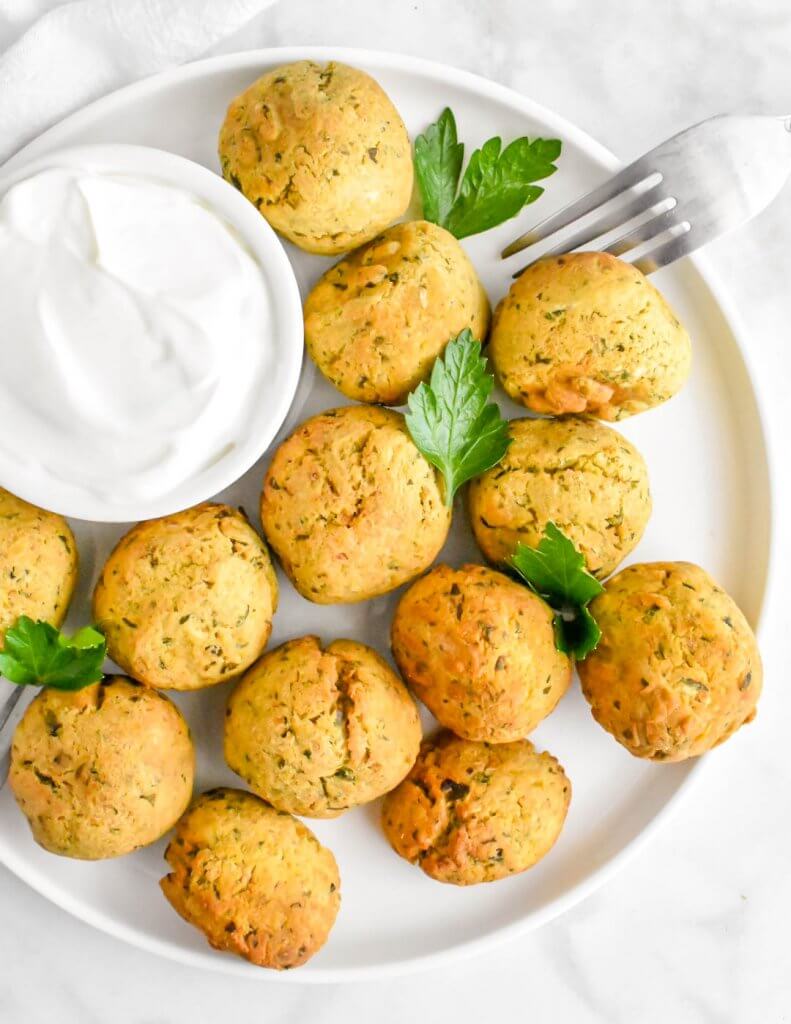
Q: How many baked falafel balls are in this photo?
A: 13